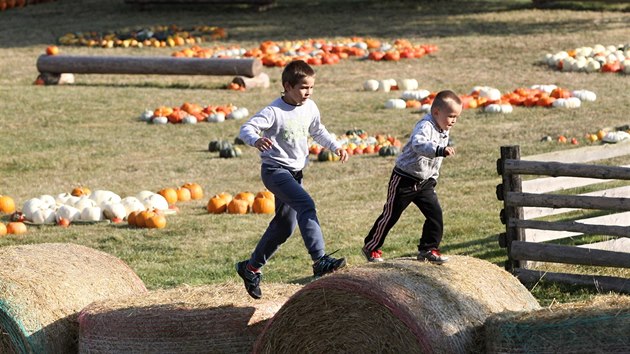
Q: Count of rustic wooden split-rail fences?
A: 1